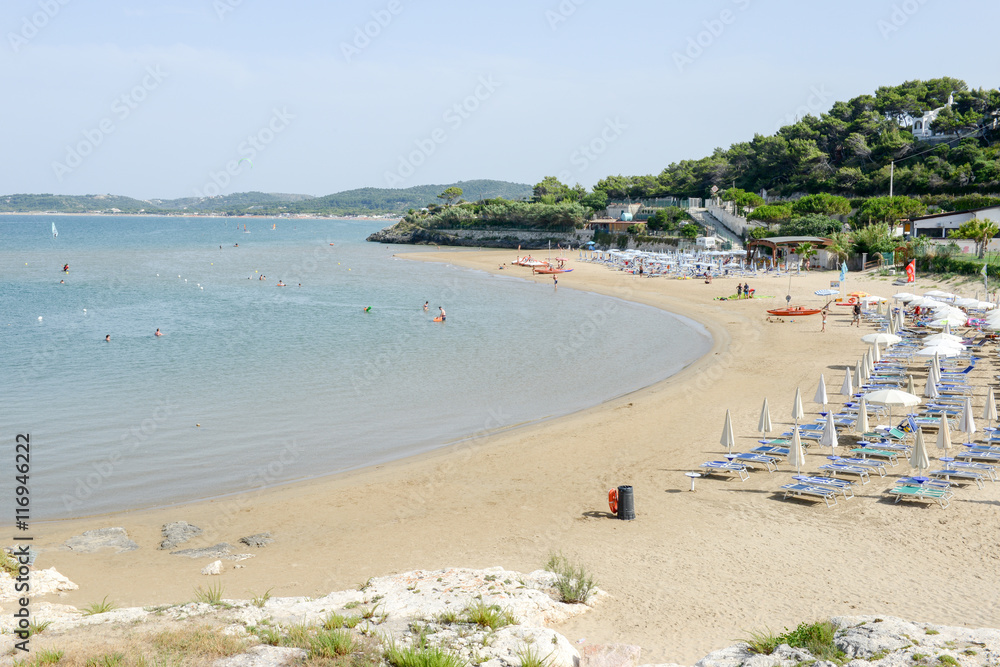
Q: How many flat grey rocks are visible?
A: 4